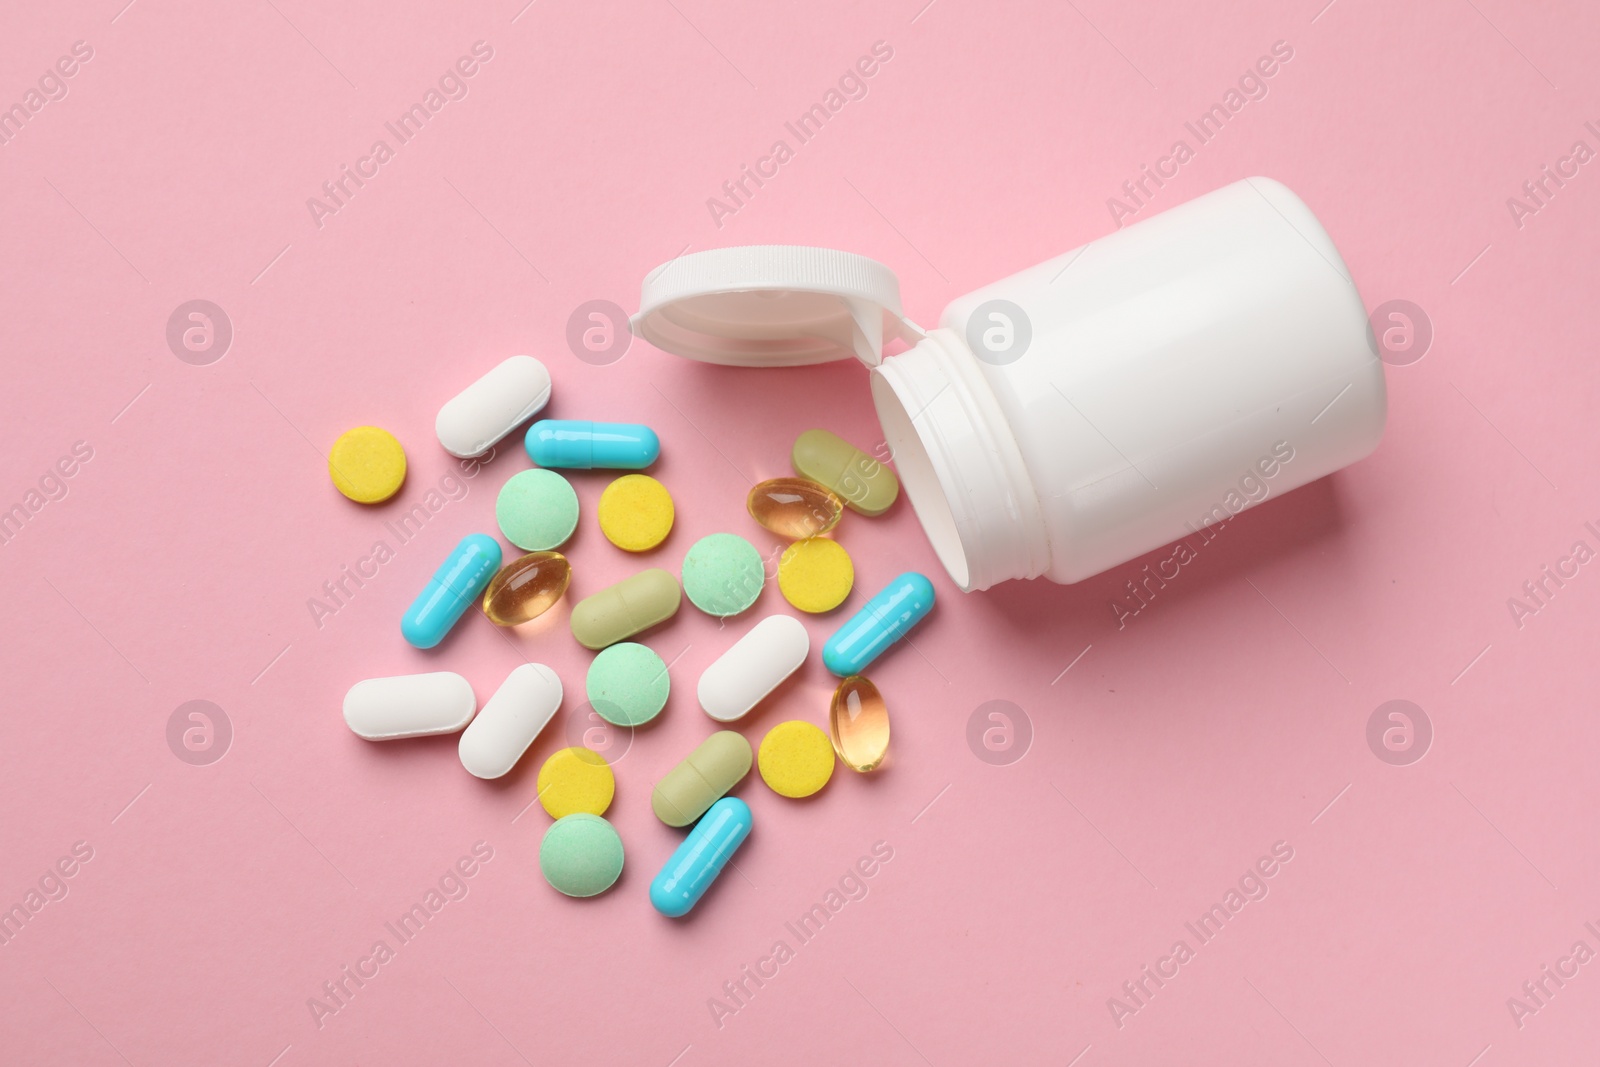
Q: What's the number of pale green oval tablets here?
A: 3